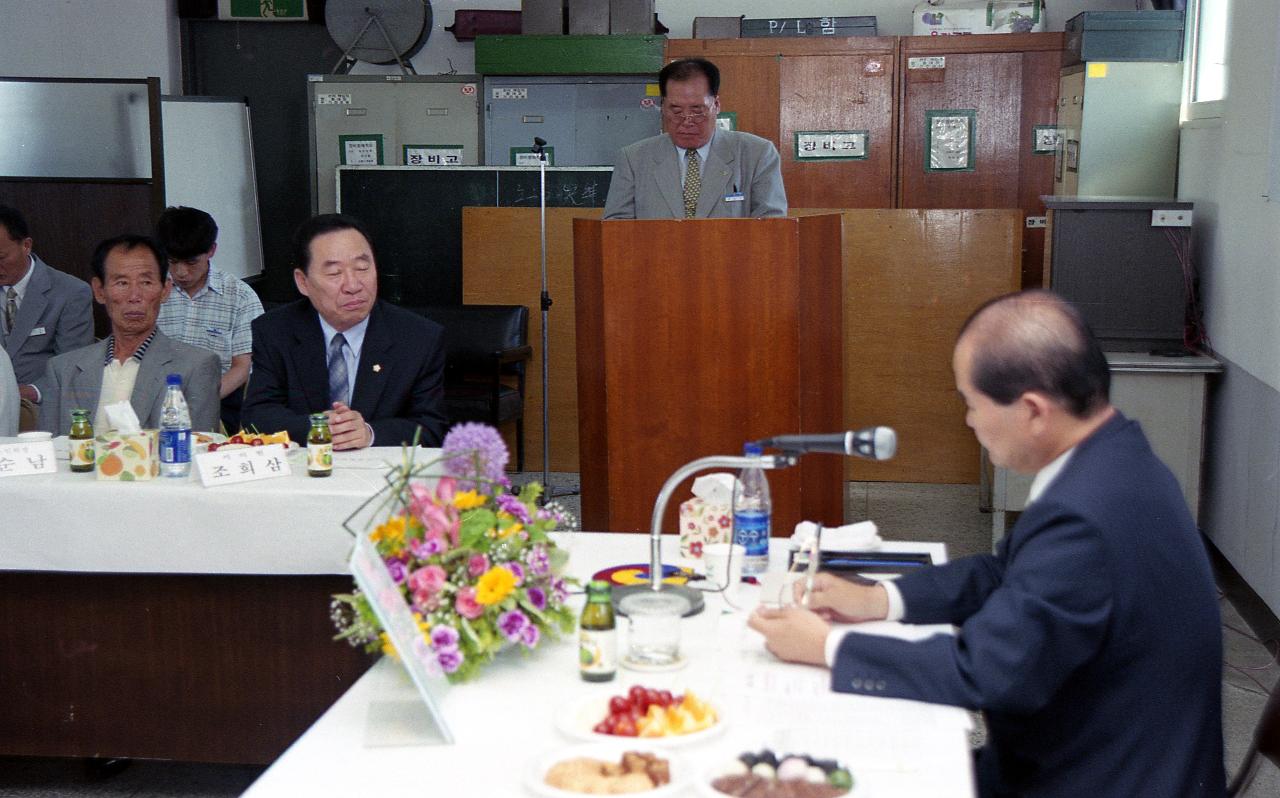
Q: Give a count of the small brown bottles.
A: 3